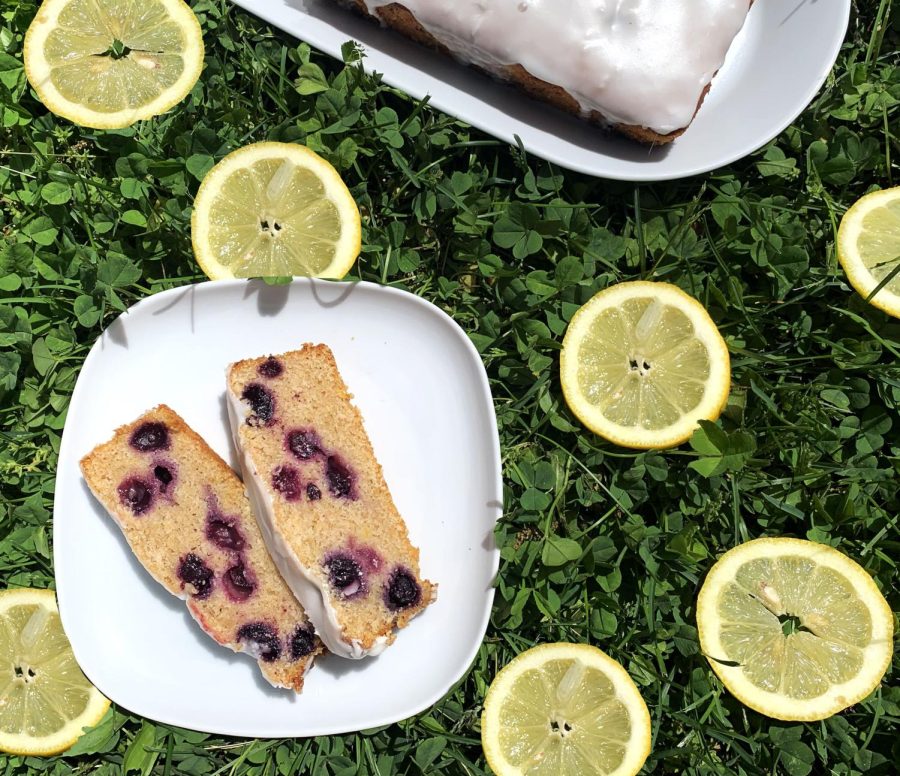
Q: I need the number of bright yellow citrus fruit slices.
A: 7